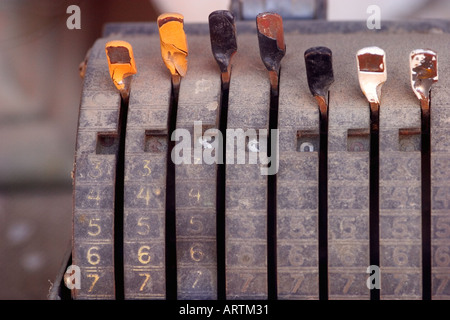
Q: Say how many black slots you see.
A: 7